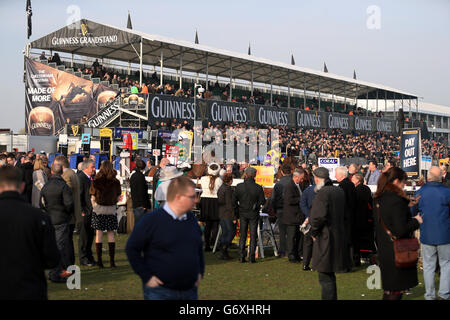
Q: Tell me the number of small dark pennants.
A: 6